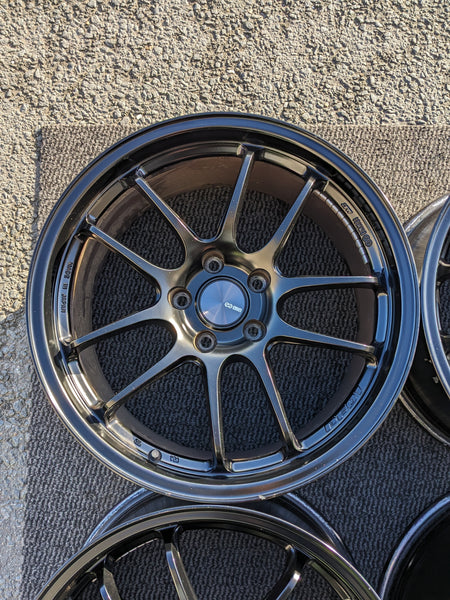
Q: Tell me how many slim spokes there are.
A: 10